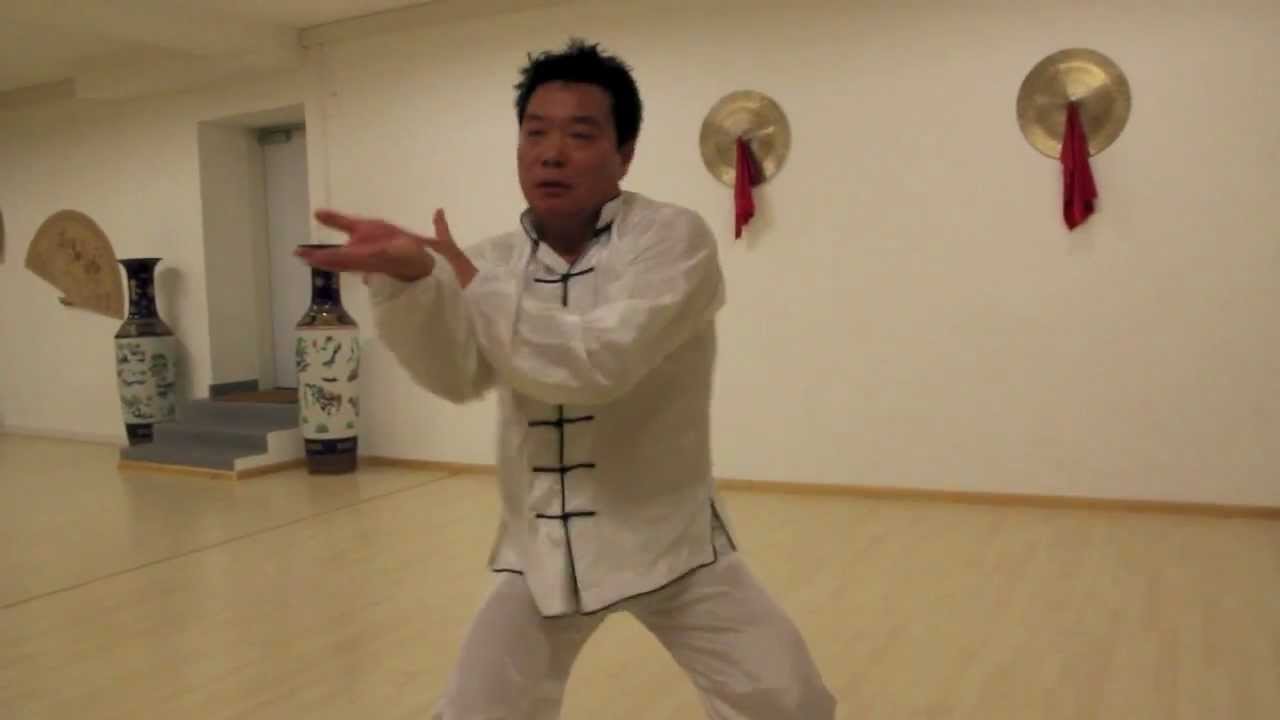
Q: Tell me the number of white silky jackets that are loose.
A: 1